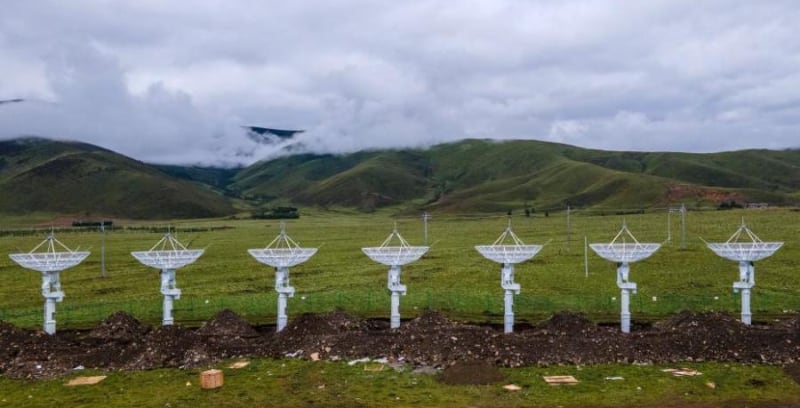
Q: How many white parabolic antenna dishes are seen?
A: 7